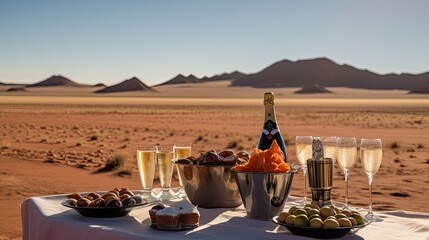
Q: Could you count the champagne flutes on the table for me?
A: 7